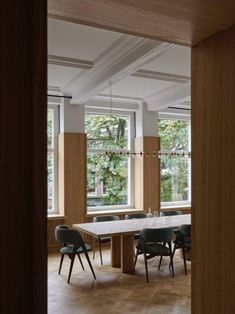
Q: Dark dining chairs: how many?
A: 6